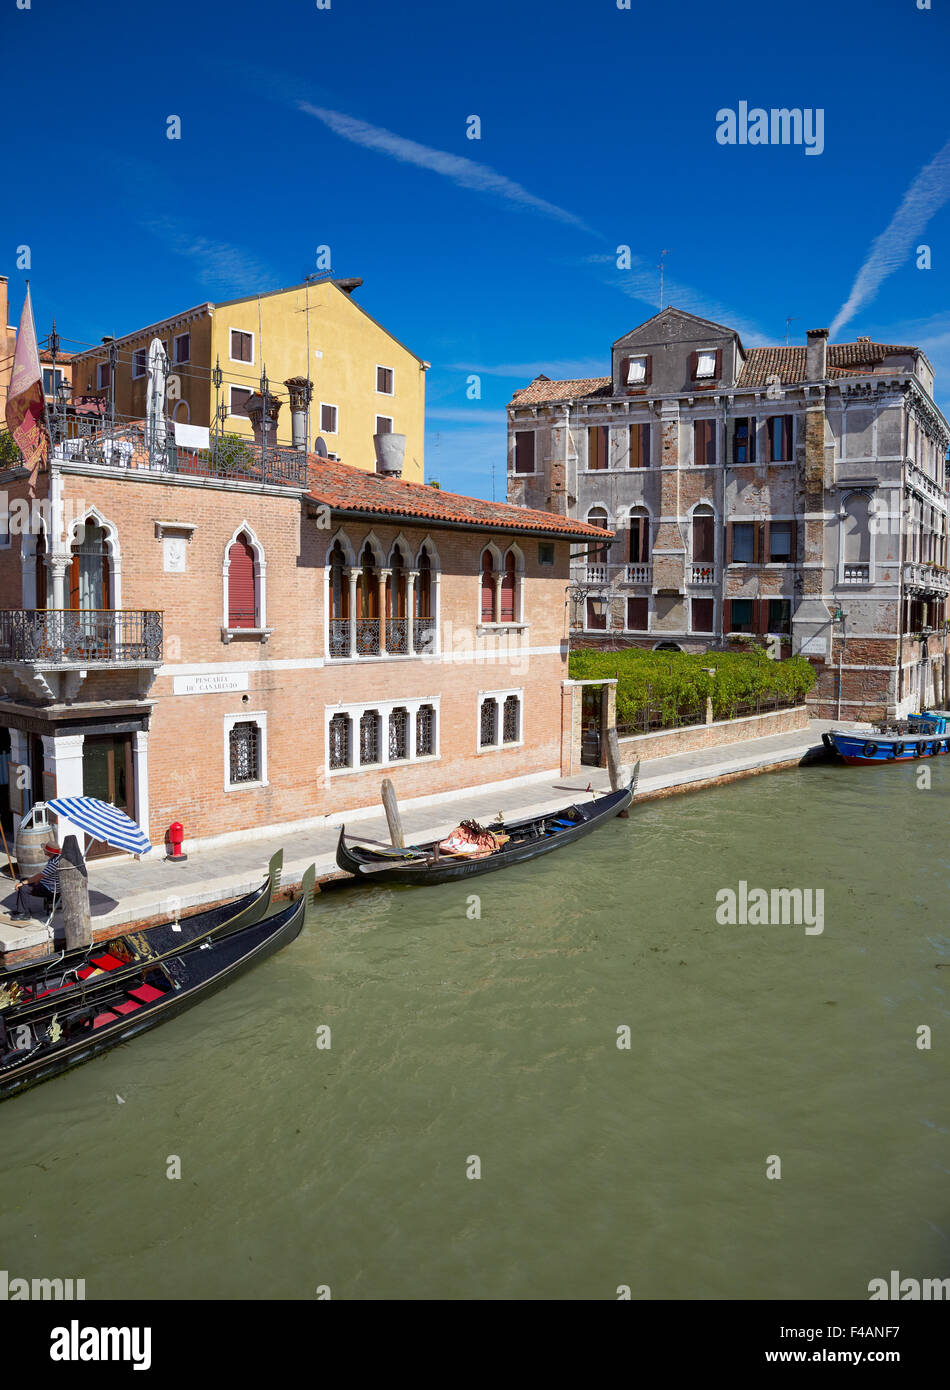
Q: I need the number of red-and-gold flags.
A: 1